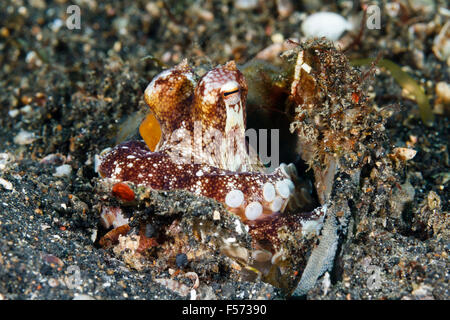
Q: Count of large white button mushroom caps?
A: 0